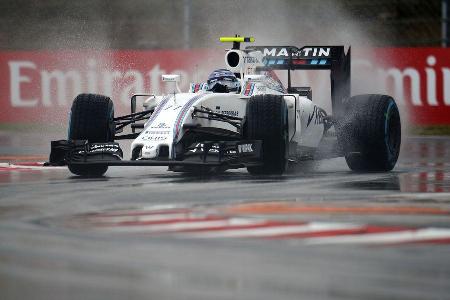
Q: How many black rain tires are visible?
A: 3